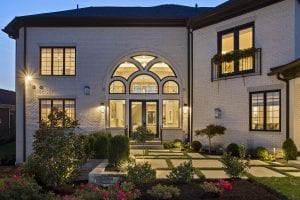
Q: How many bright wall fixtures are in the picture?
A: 3